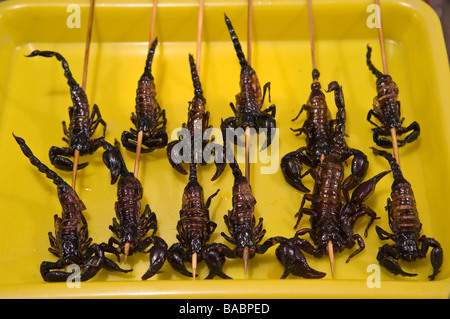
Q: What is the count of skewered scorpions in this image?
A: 12